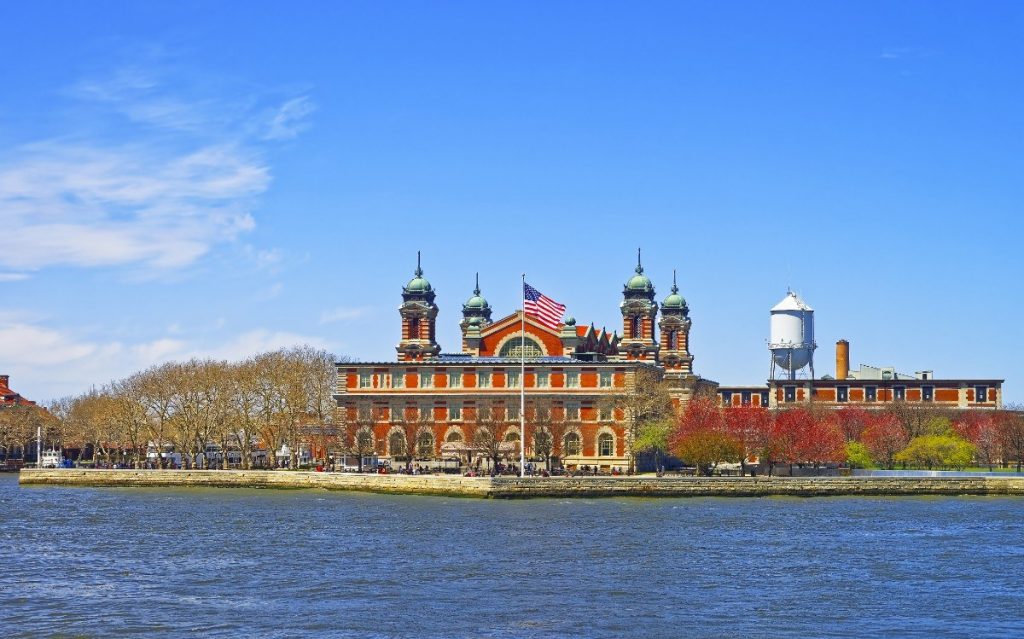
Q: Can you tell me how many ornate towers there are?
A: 4